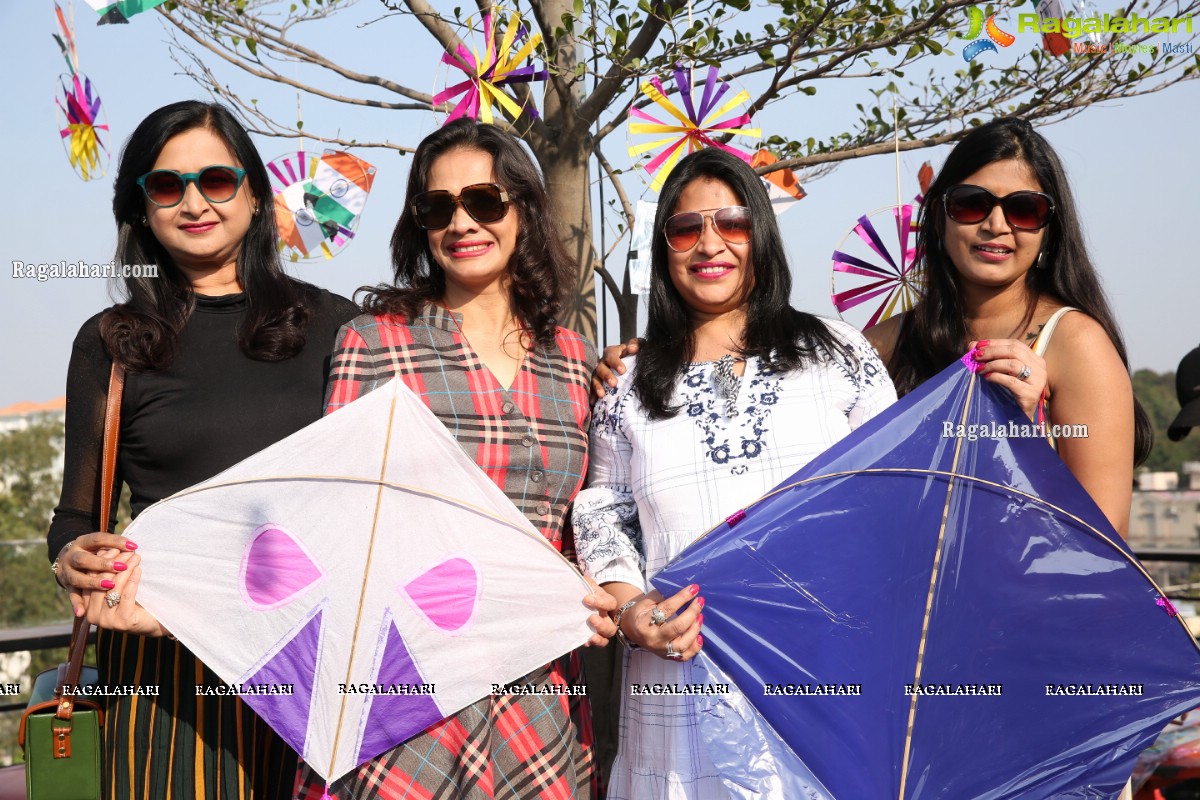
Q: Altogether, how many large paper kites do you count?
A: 2